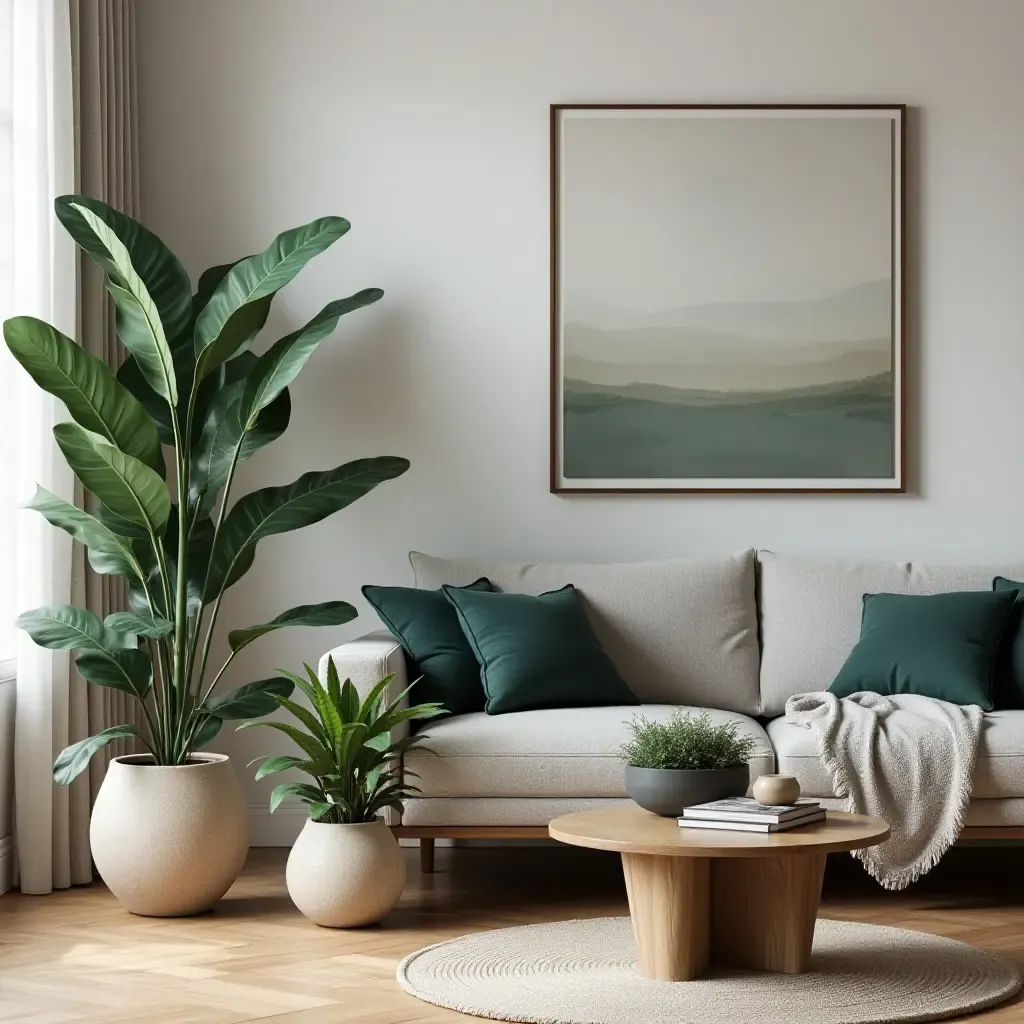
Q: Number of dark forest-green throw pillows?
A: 4